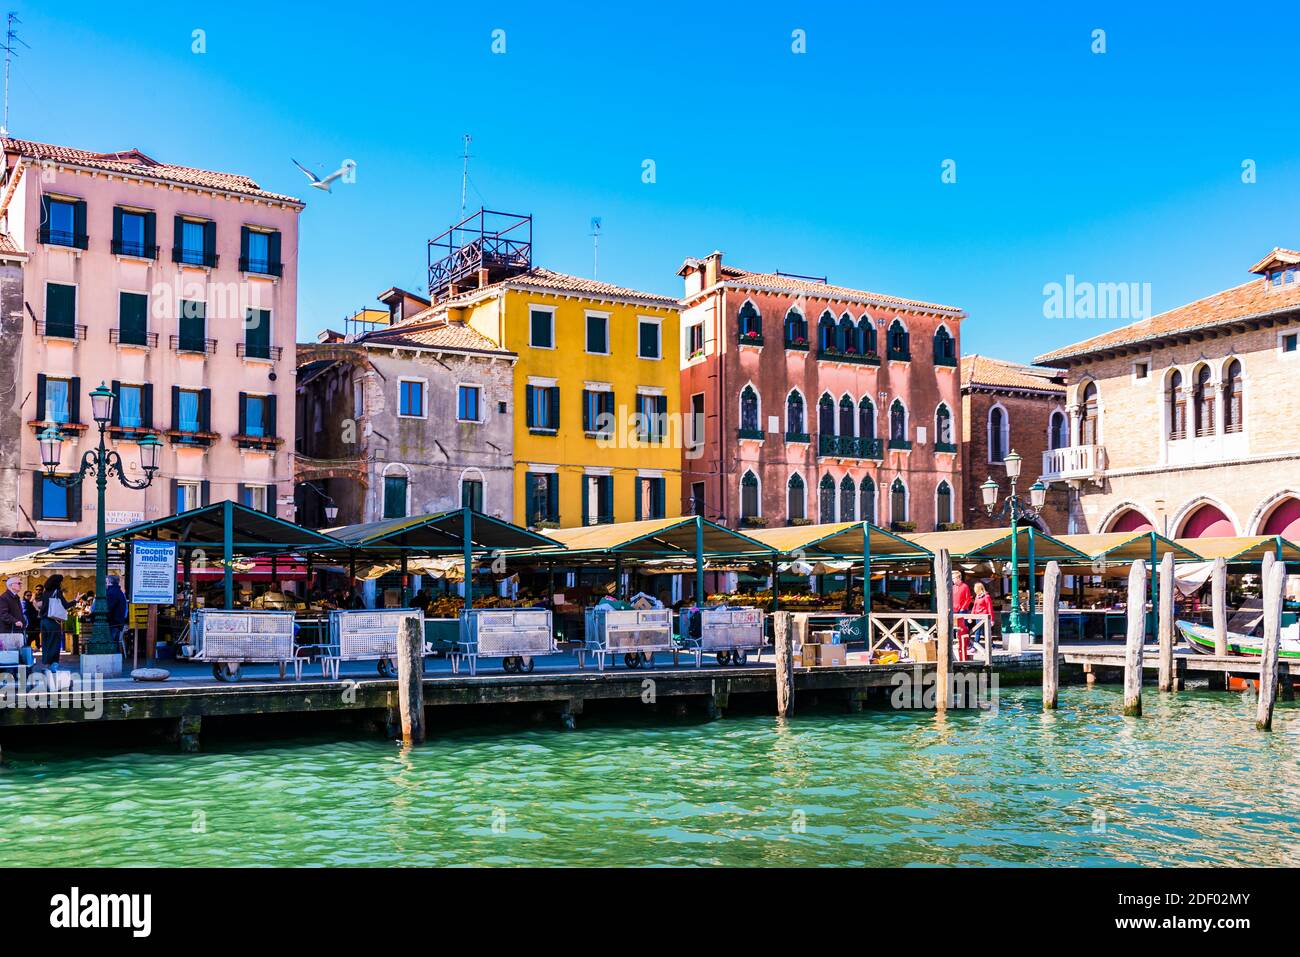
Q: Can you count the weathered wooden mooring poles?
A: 9